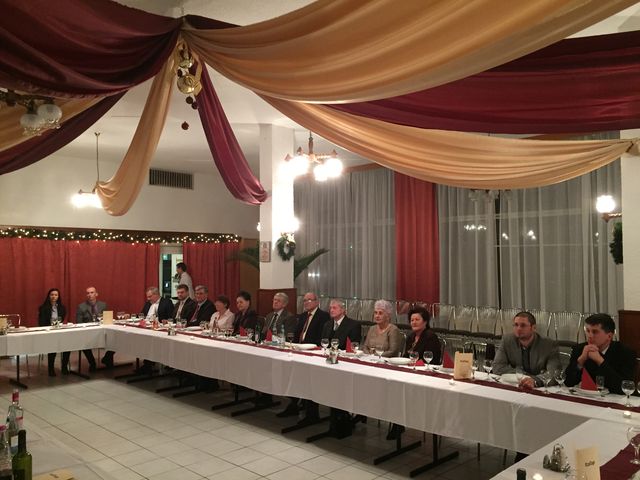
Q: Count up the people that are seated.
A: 14